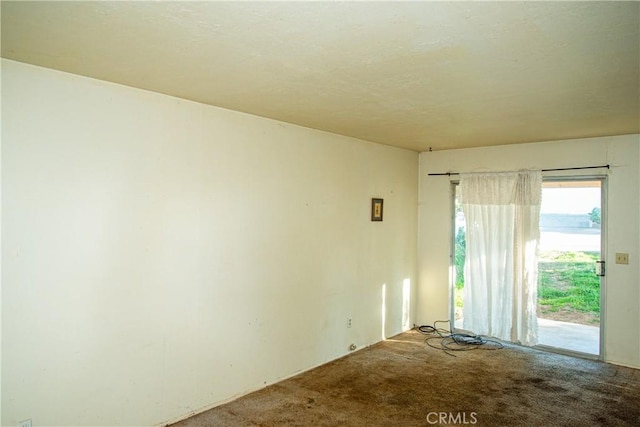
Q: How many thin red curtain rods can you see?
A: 0